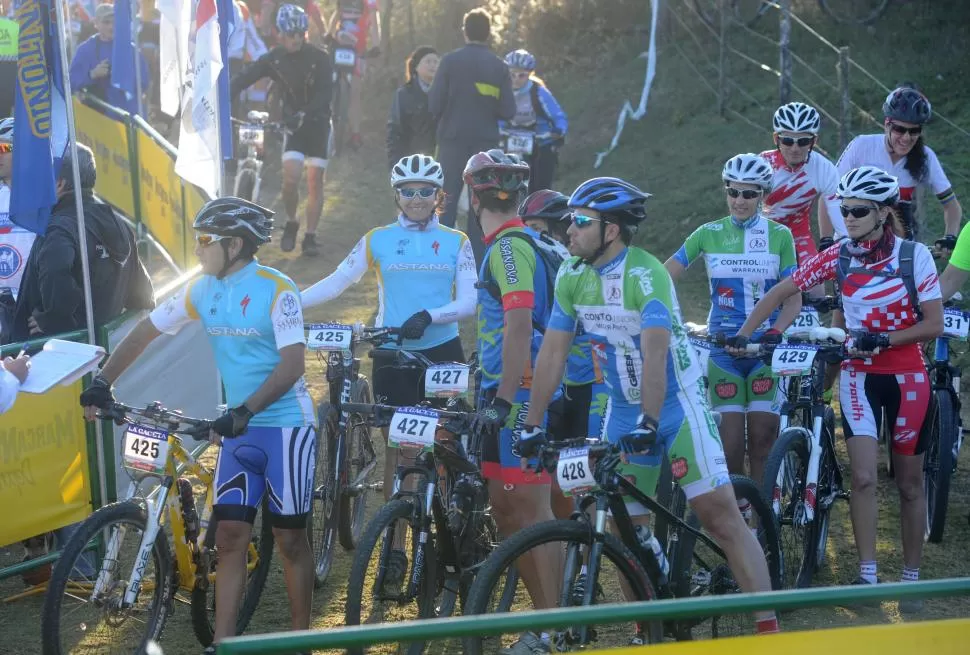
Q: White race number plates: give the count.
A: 12